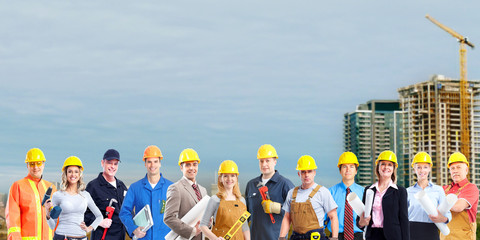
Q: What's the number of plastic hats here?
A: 11